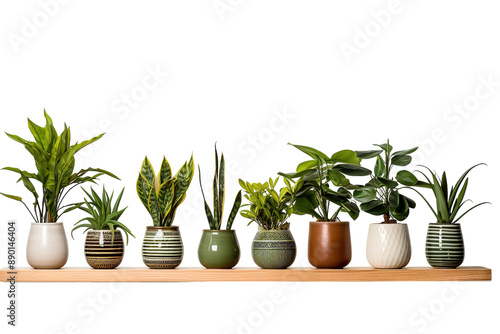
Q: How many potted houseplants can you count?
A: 8